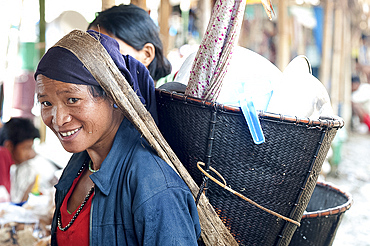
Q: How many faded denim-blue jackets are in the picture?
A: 1